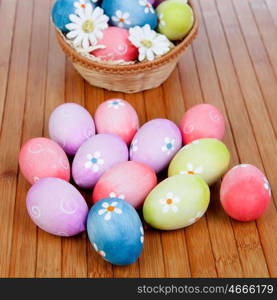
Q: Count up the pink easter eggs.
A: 6